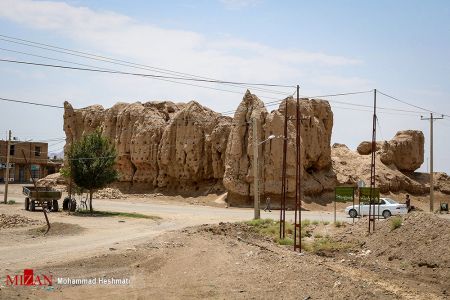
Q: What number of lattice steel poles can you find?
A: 3